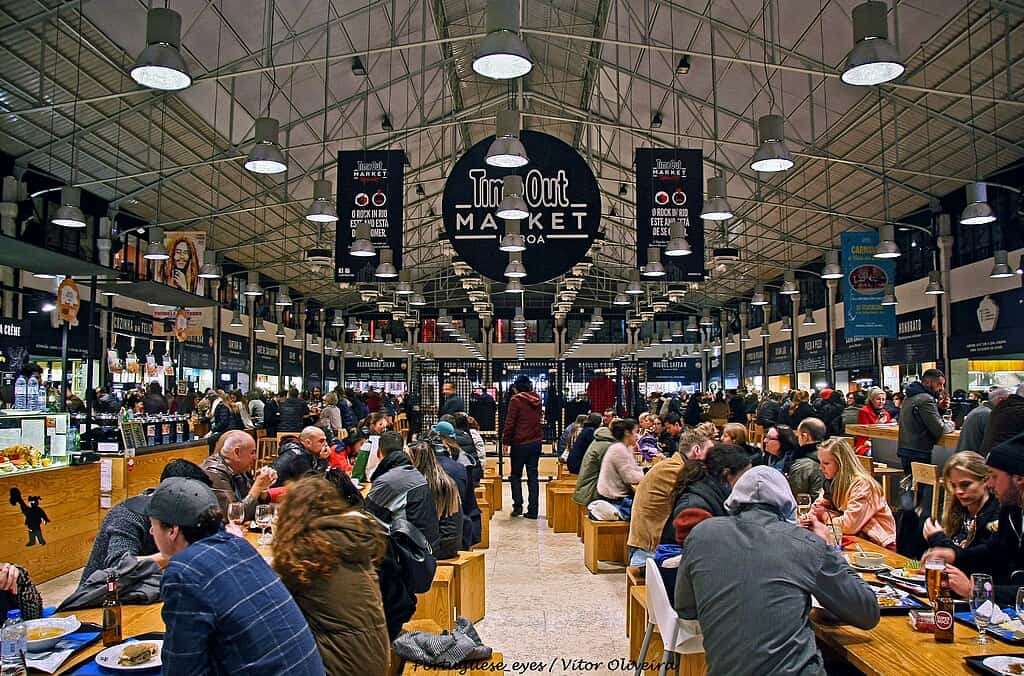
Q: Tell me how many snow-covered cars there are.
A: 0